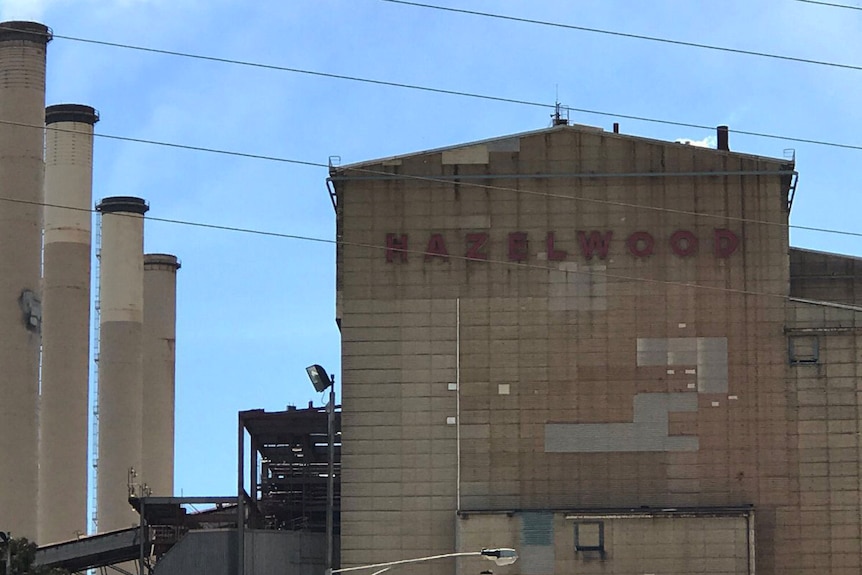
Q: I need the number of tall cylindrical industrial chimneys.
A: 4